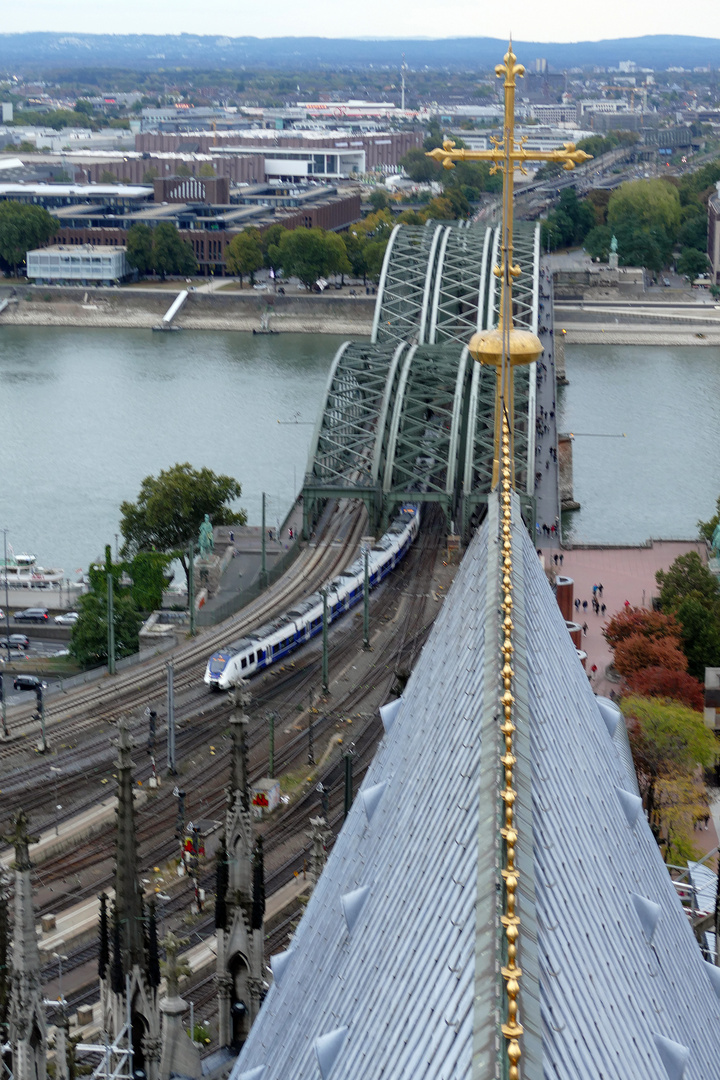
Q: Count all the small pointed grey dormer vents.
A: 11